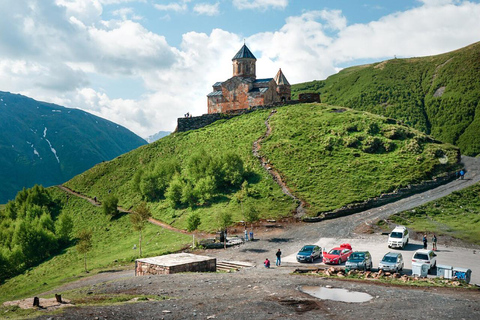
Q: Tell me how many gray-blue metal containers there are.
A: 3